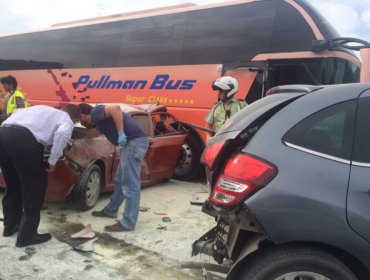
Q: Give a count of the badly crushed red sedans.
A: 1